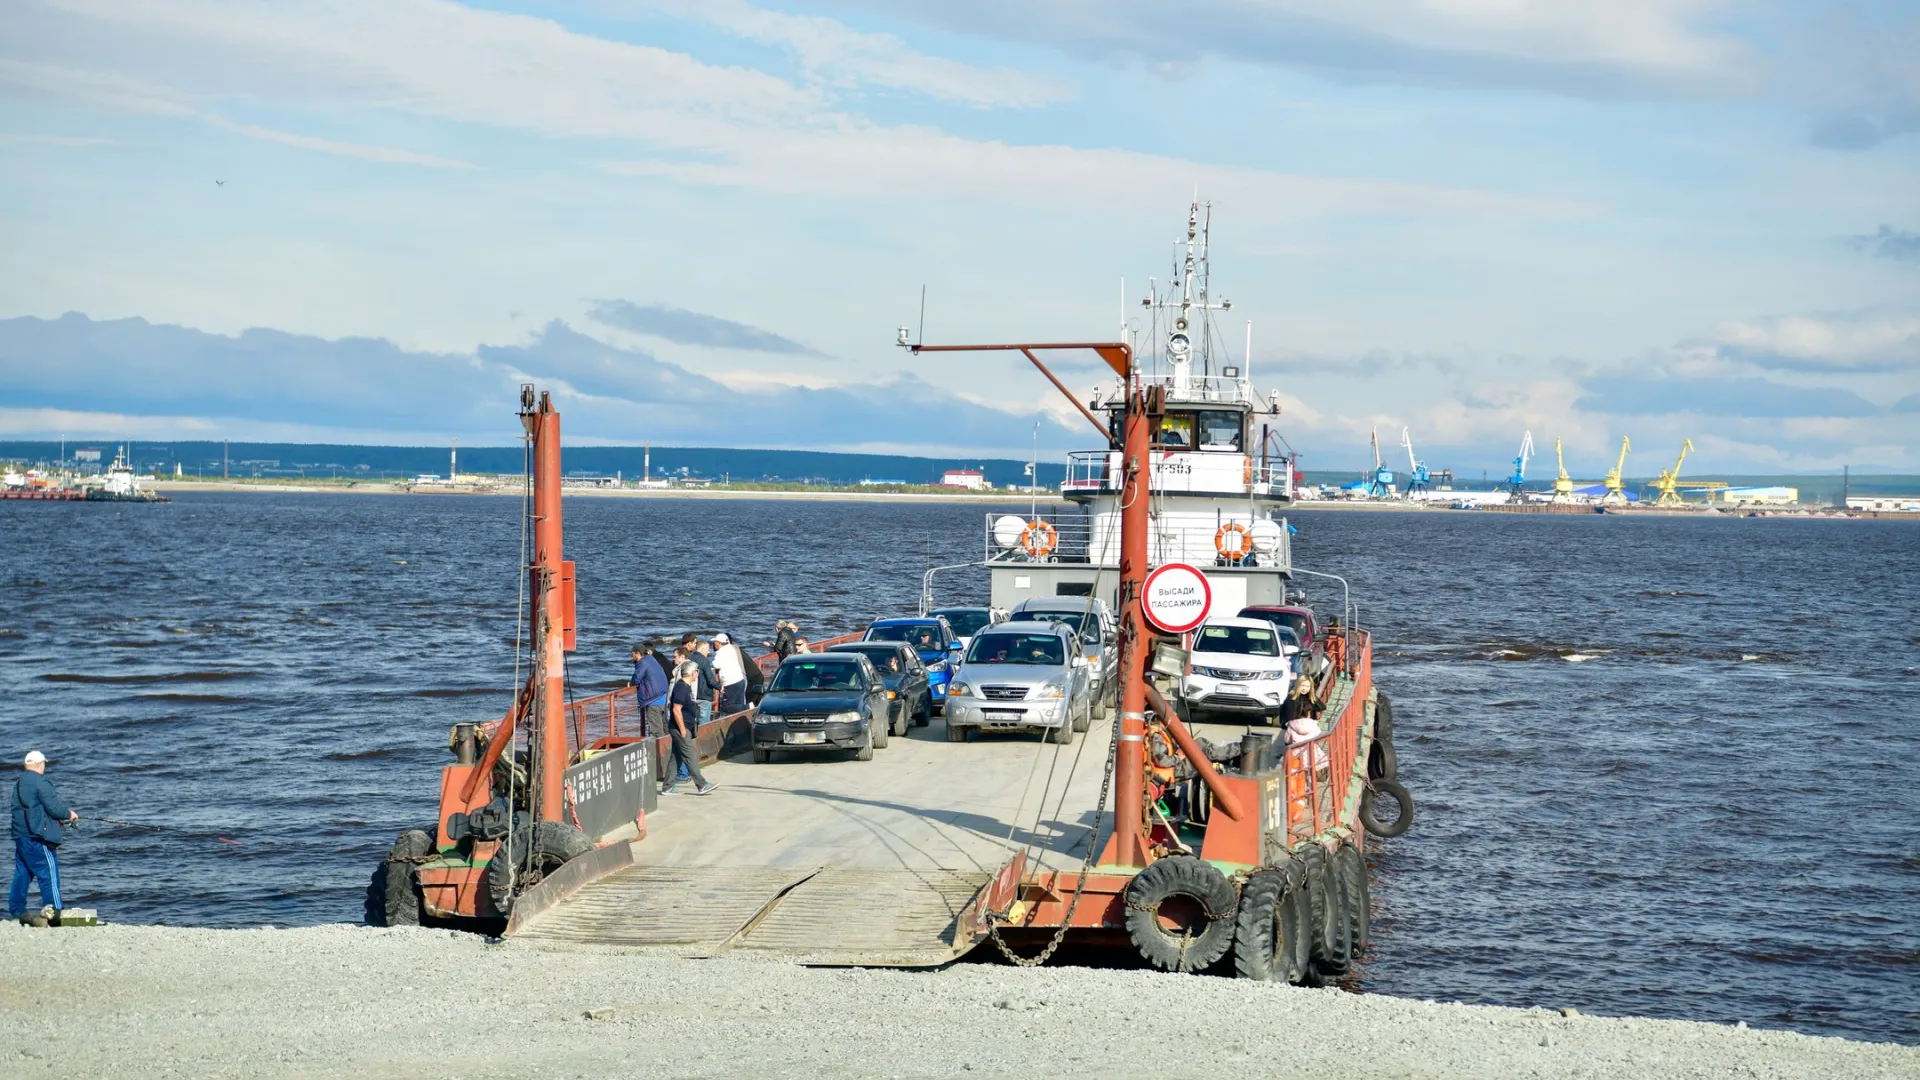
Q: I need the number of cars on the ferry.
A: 9